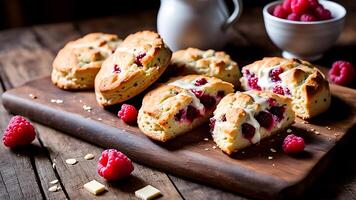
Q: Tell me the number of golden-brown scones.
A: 6